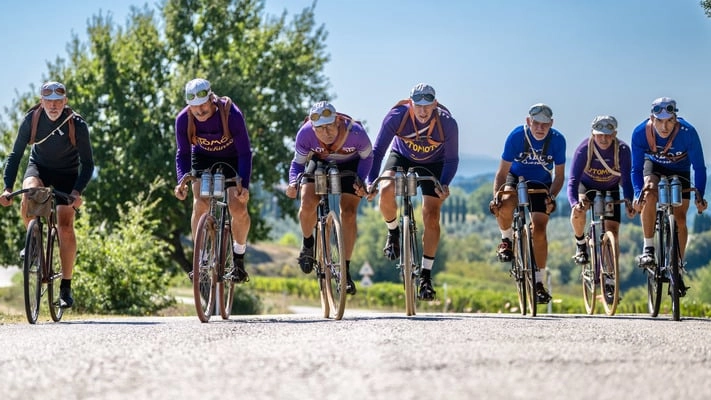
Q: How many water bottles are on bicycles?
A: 11